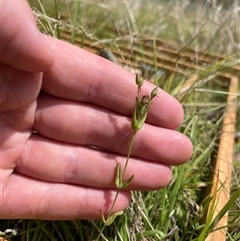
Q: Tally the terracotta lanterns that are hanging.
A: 0